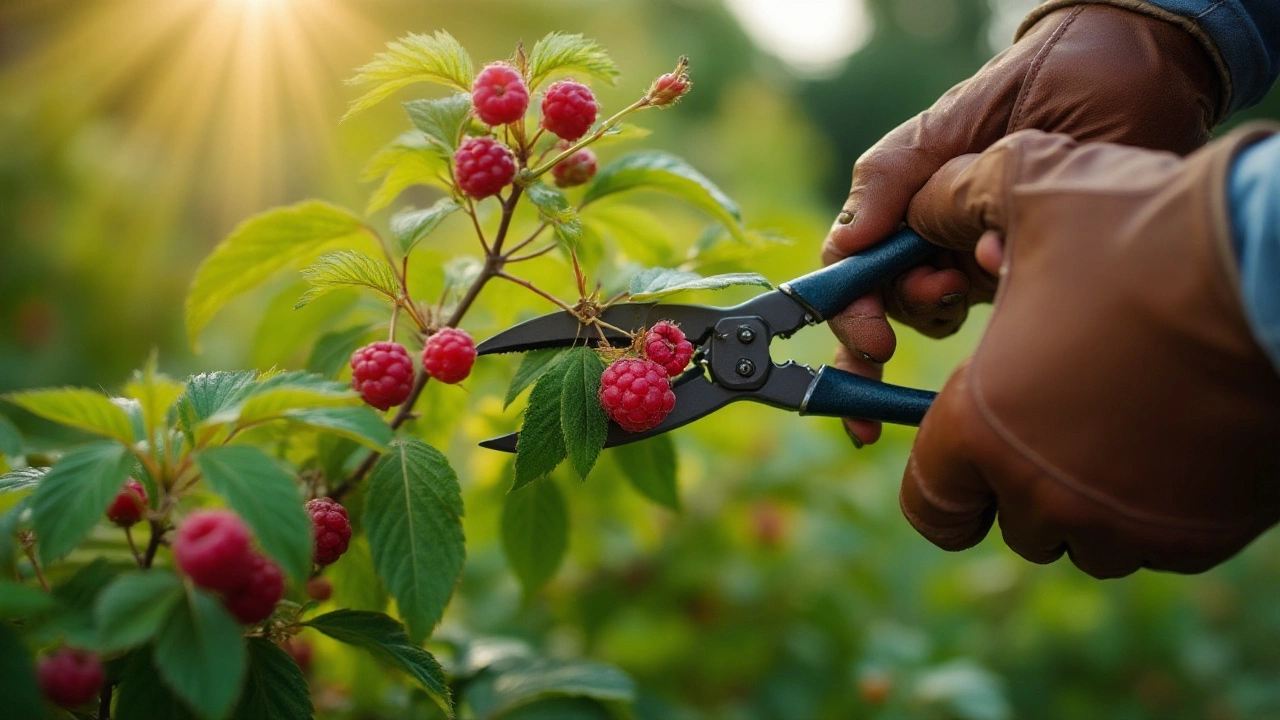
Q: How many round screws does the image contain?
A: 2